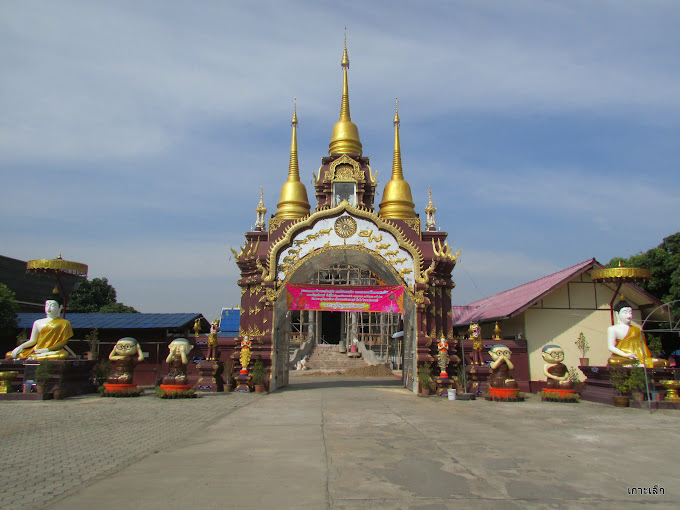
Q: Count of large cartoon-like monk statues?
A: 4